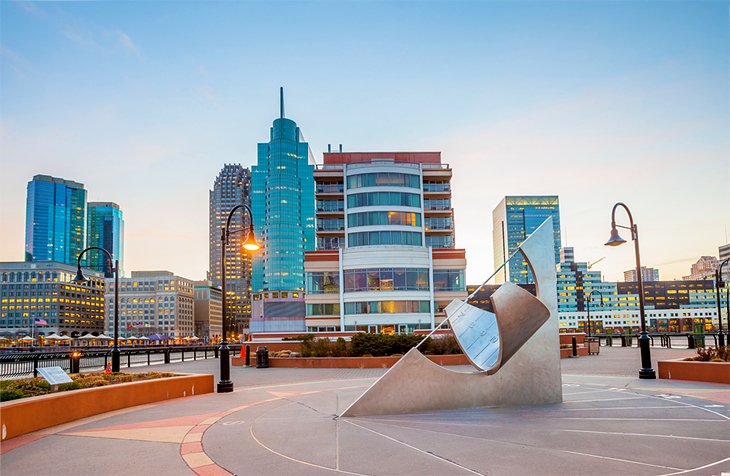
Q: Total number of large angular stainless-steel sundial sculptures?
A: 1